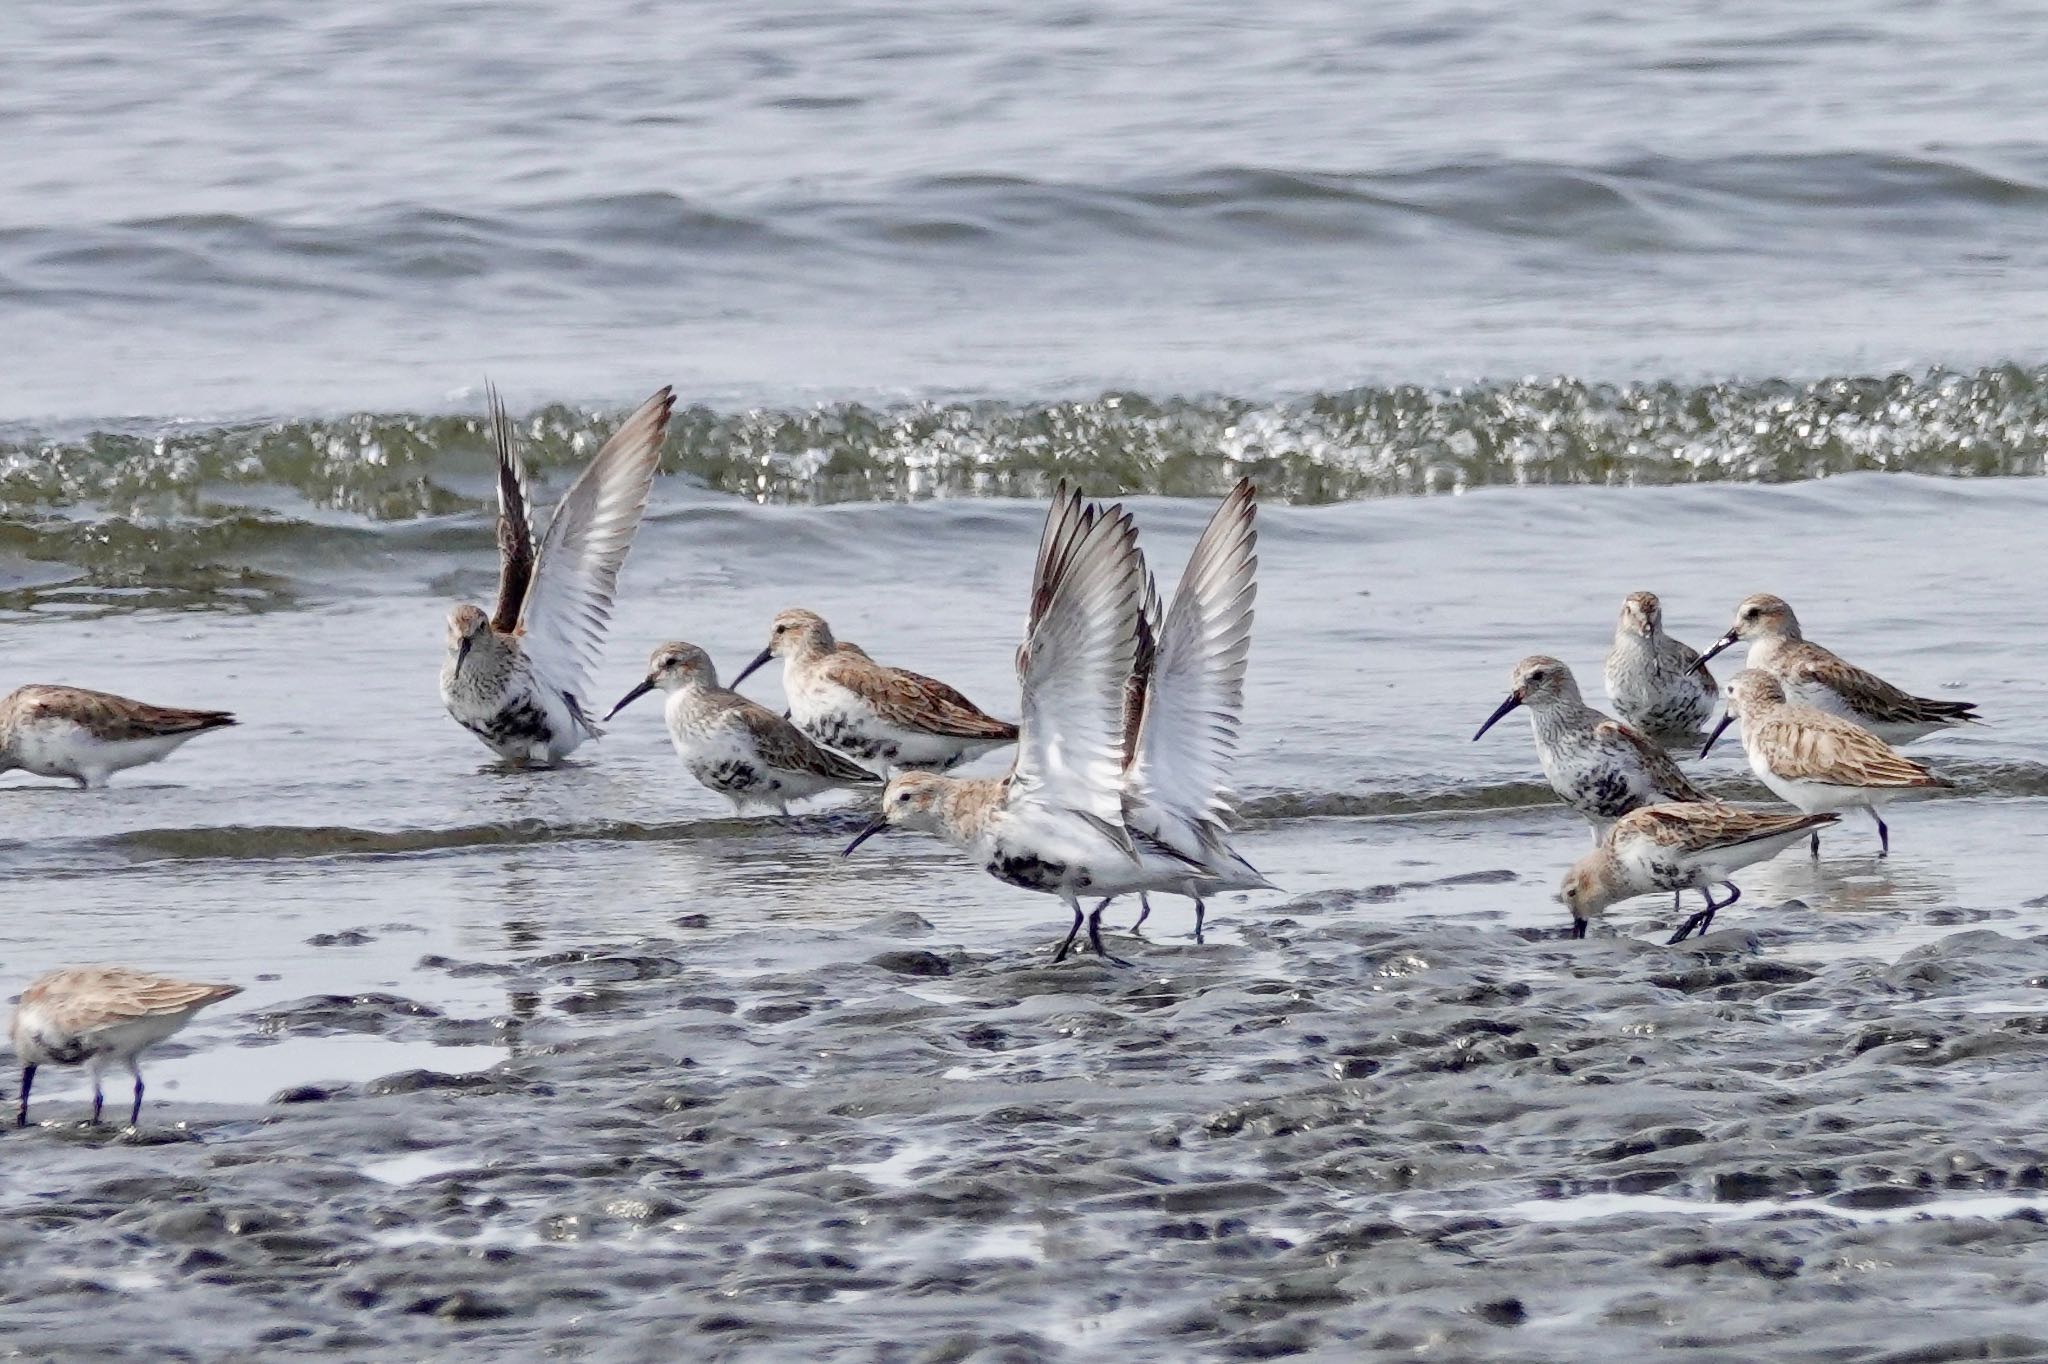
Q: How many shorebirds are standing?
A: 12